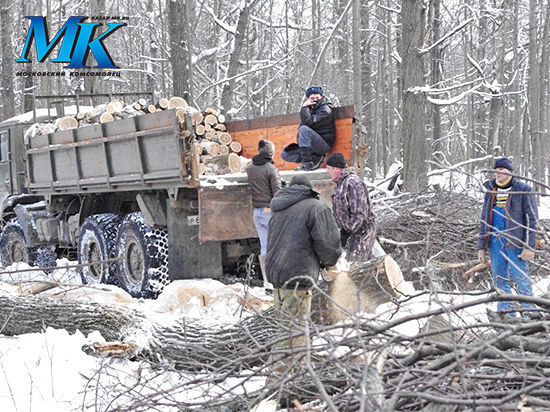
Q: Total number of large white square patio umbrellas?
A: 0